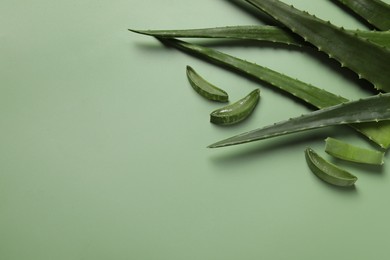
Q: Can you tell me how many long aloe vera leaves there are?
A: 5